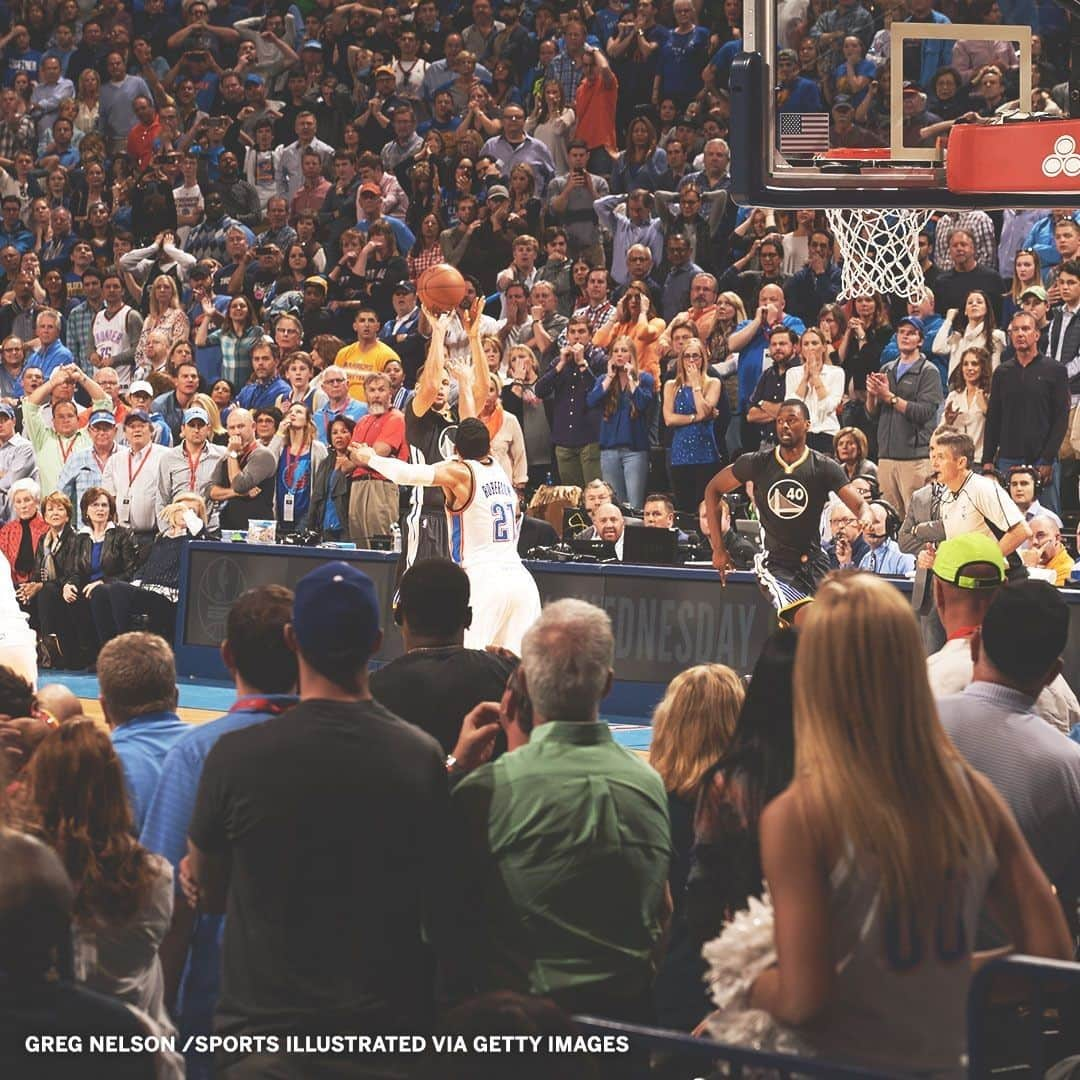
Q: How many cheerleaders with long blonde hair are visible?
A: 1